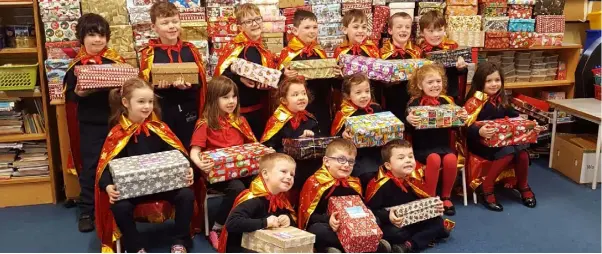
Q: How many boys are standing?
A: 7